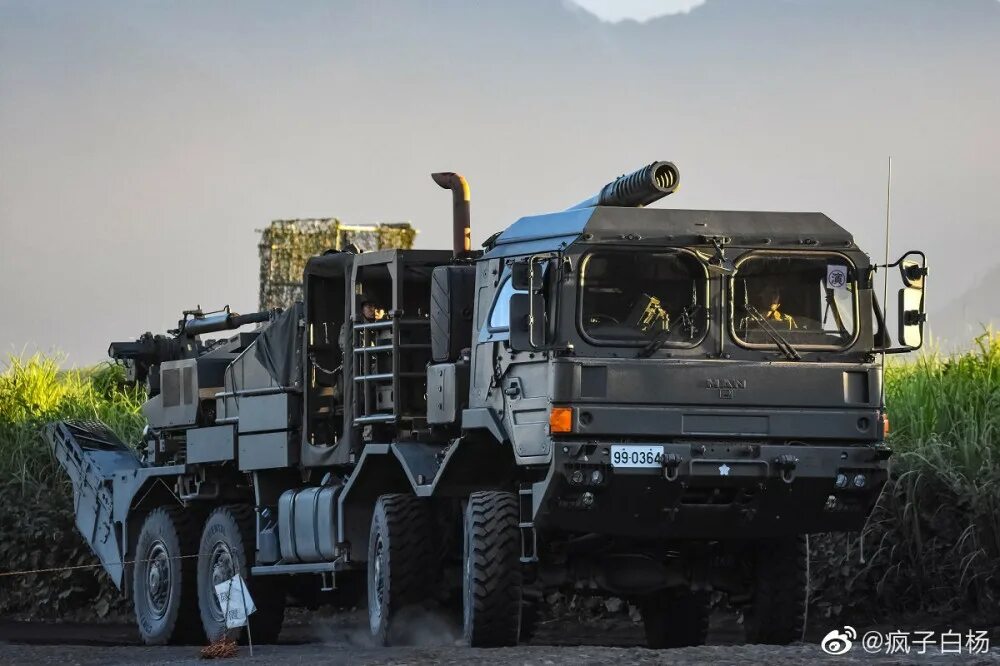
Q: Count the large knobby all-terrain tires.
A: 6